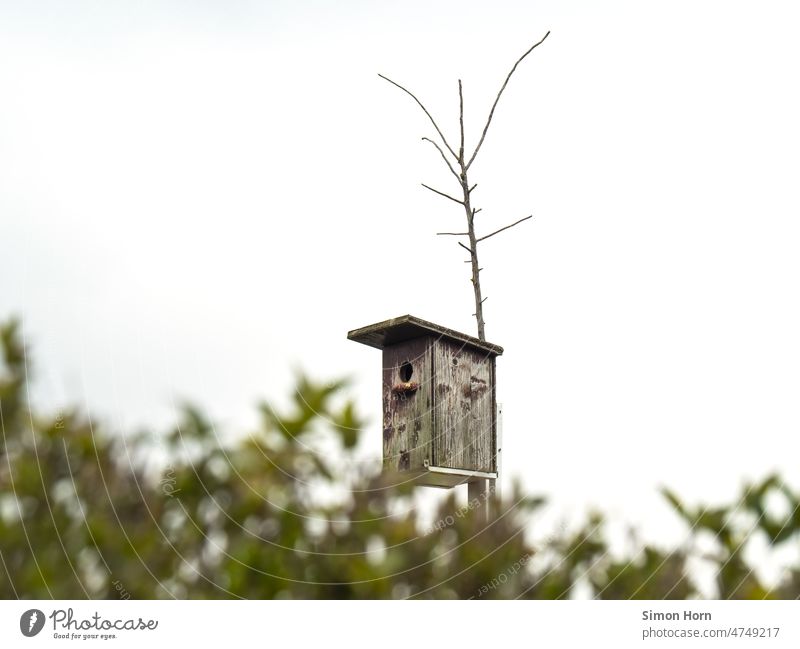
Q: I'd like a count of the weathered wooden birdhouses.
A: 1